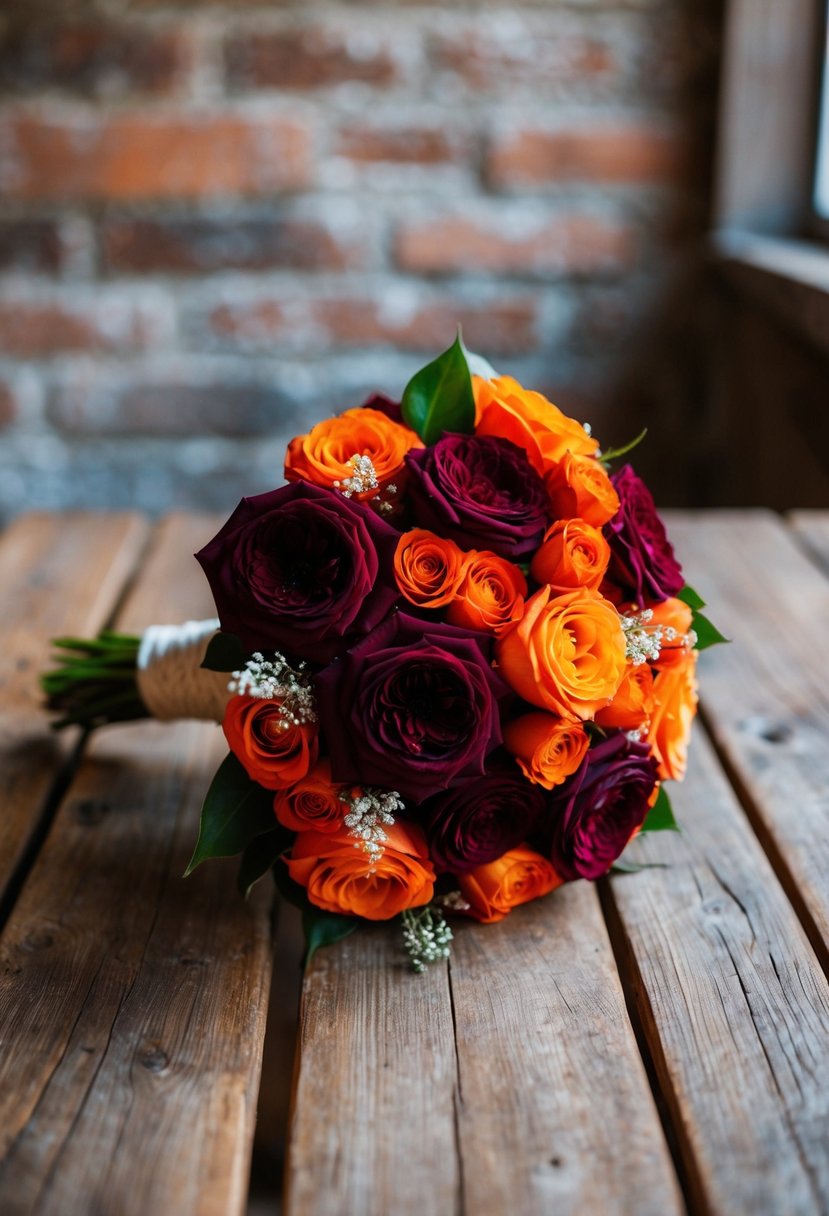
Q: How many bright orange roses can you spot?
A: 15